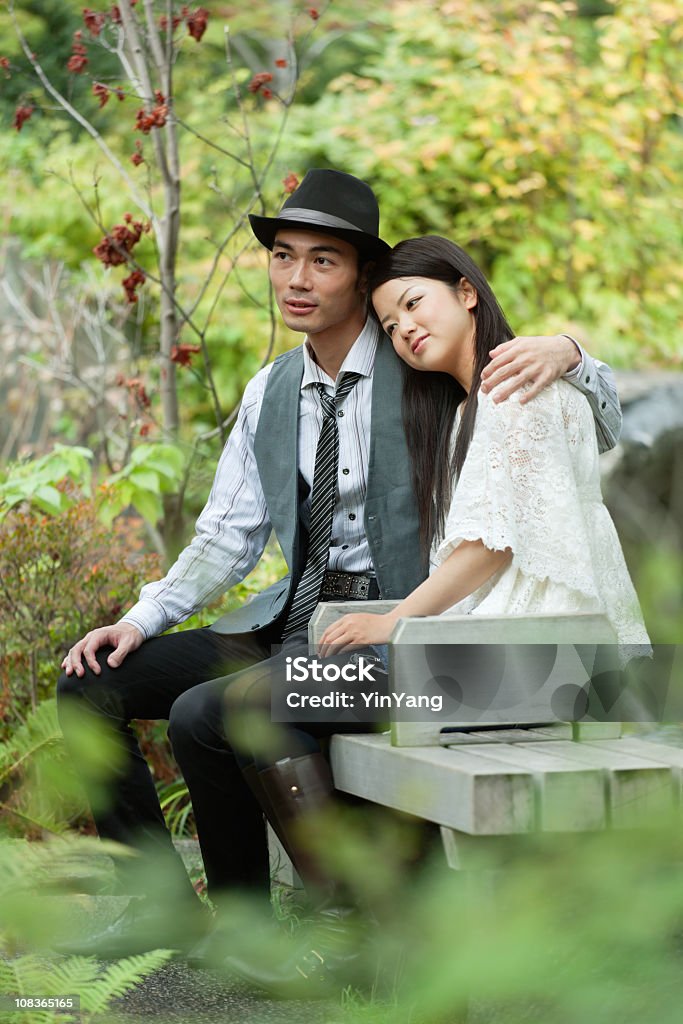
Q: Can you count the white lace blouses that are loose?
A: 1